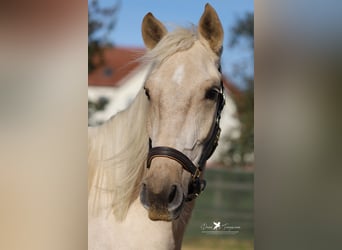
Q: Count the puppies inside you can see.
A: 0